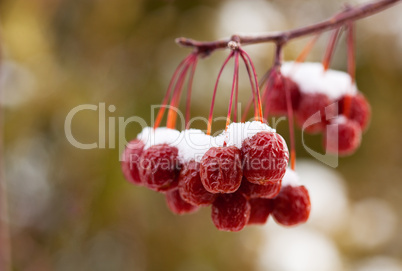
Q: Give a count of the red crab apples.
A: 14